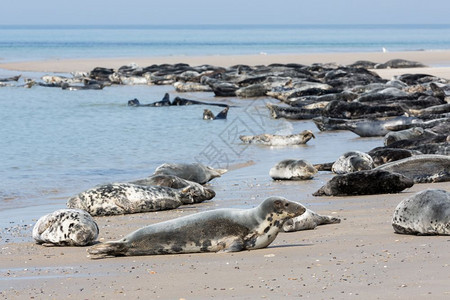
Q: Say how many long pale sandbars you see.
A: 1